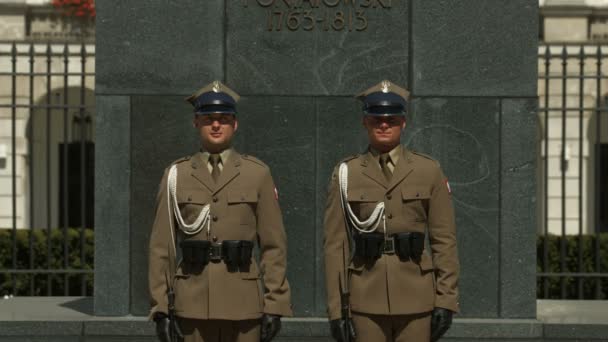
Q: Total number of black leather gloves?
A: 4